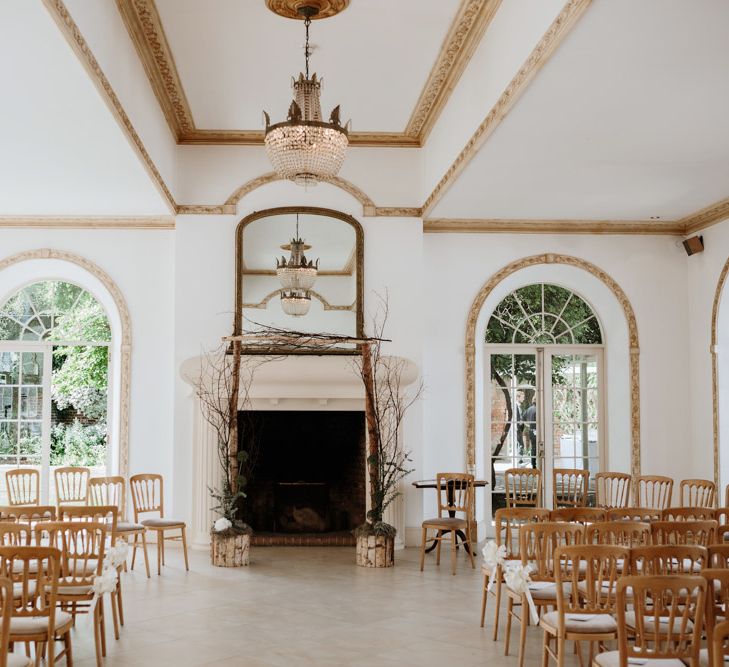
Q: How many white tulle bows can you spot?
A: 4